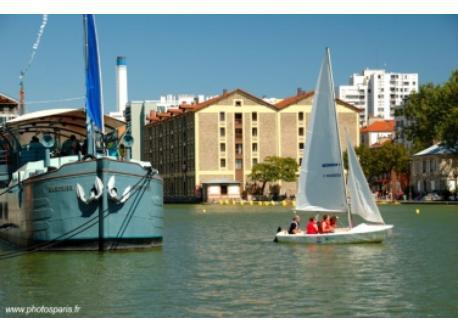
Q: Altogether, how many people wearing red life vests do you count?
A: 3